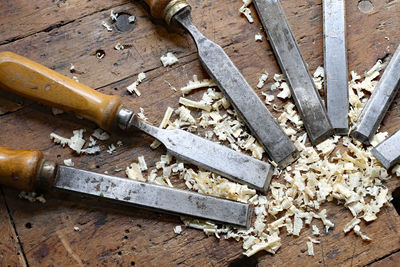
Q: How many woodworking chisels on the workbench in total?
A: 7